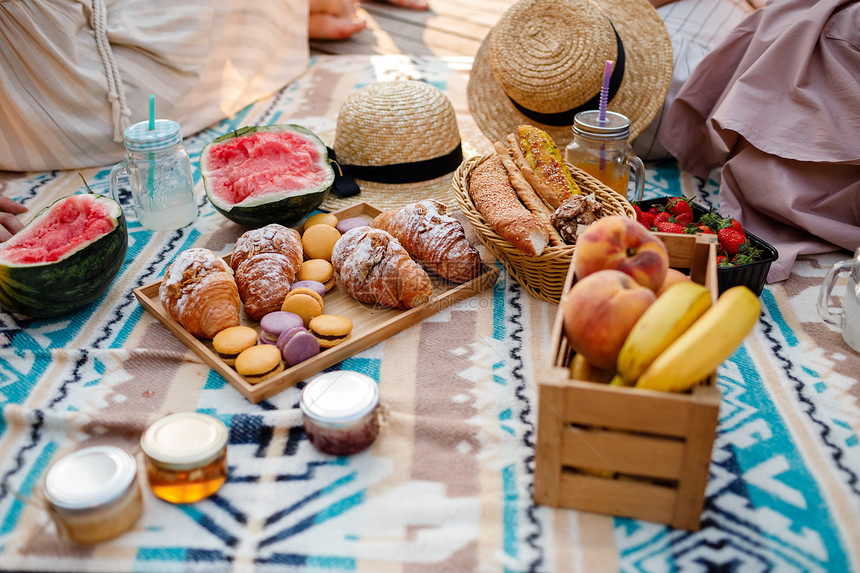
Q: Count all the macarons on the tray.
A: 11